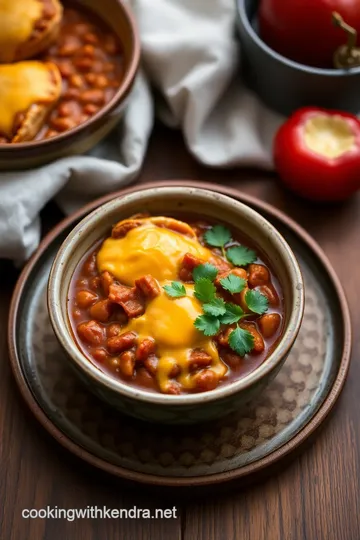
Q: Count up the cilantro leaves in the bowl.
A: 11